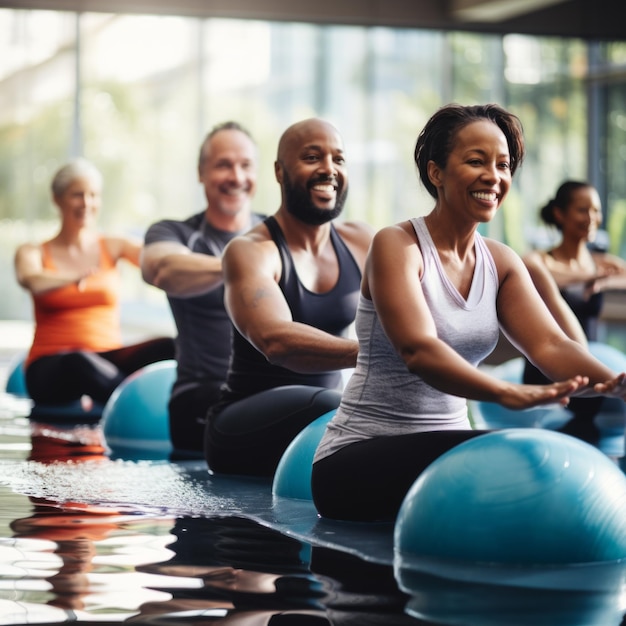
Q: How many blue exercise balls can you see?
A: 6